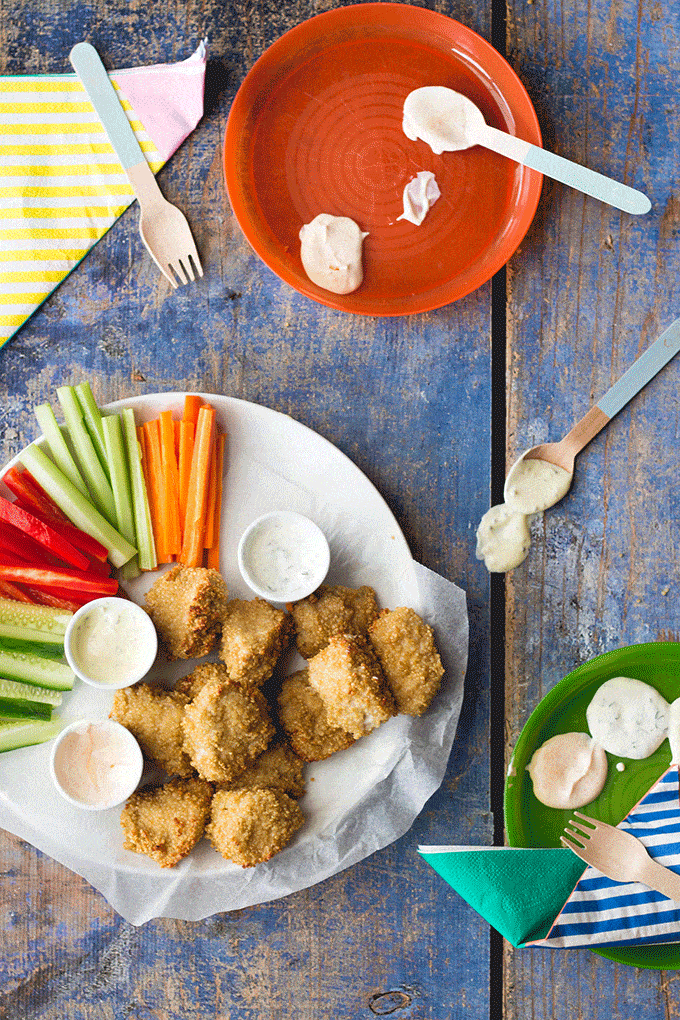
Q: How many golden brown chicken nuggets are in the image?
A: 12